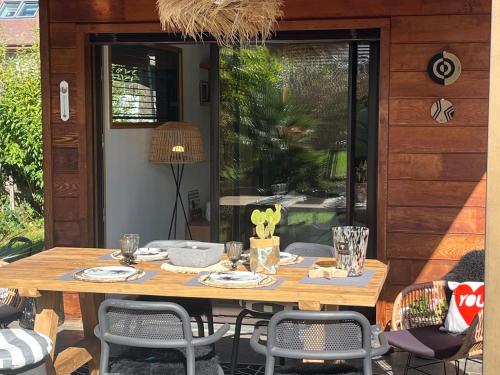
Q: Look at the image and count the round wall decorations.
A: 2